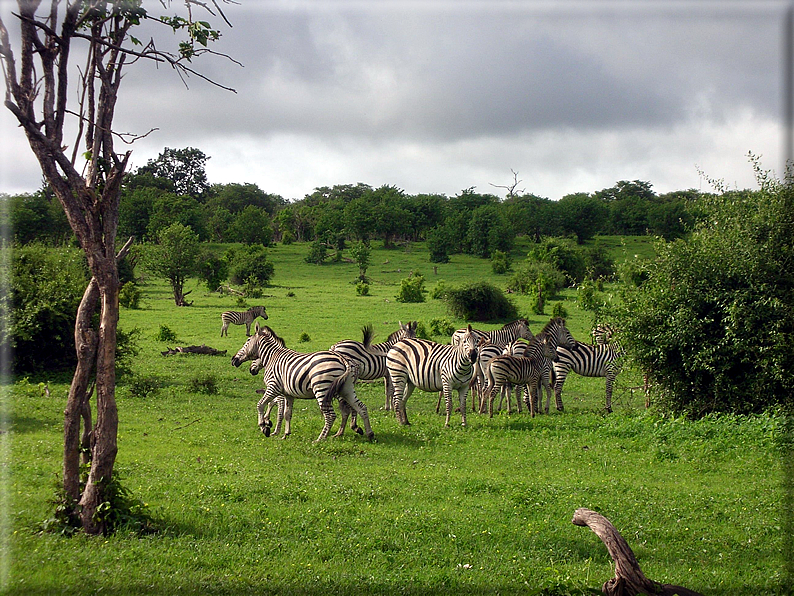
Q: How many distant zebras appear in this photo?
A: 1